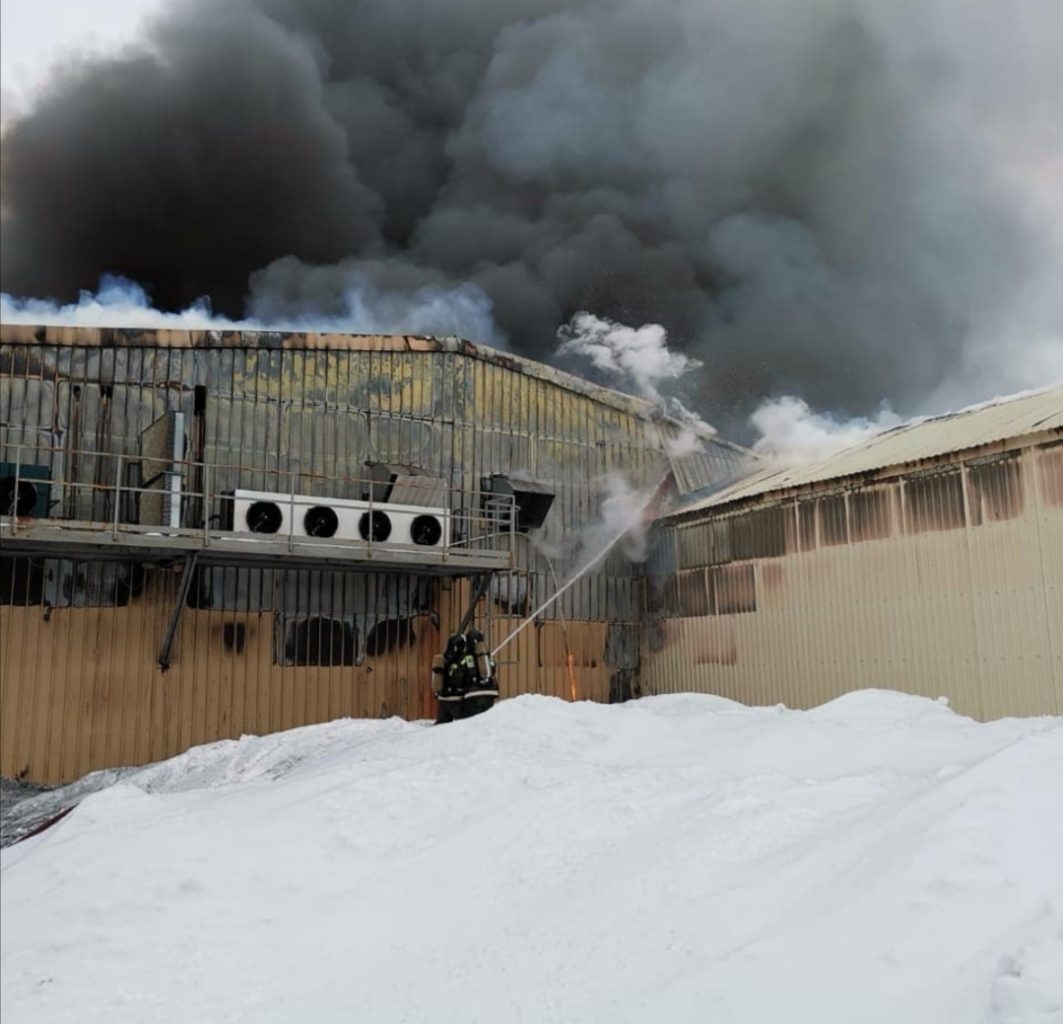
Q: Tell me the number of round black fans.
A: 5